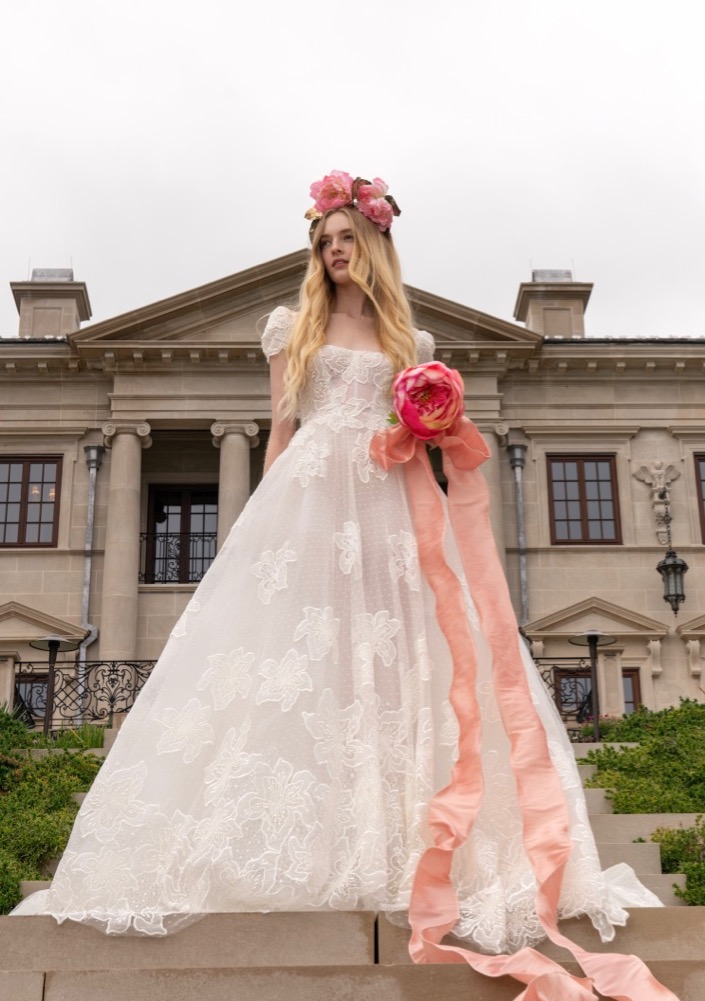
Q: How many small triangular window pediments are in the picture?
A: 3